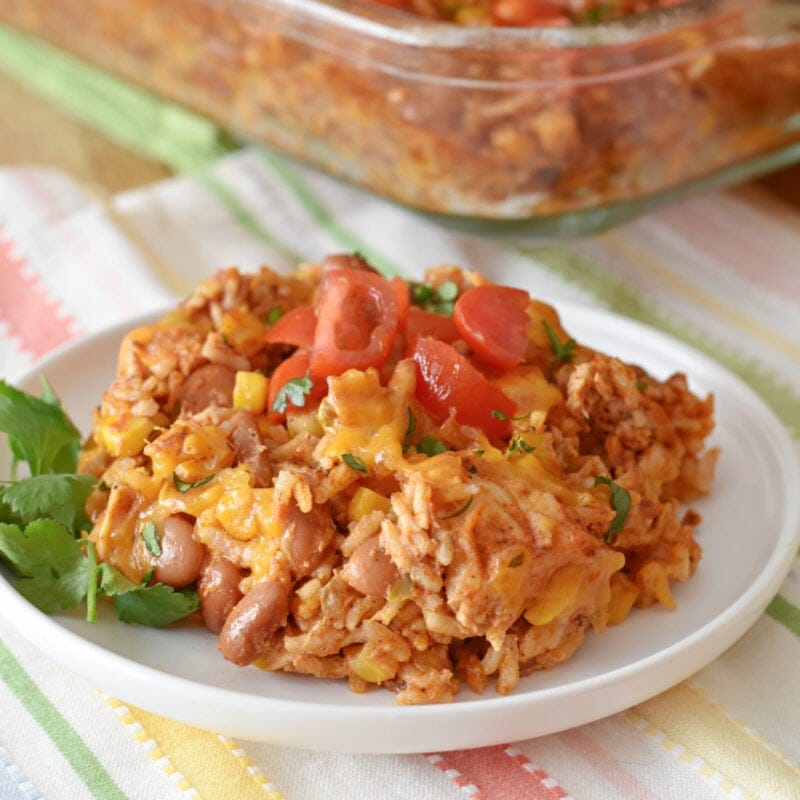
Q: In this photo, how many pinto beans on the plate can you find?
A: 7